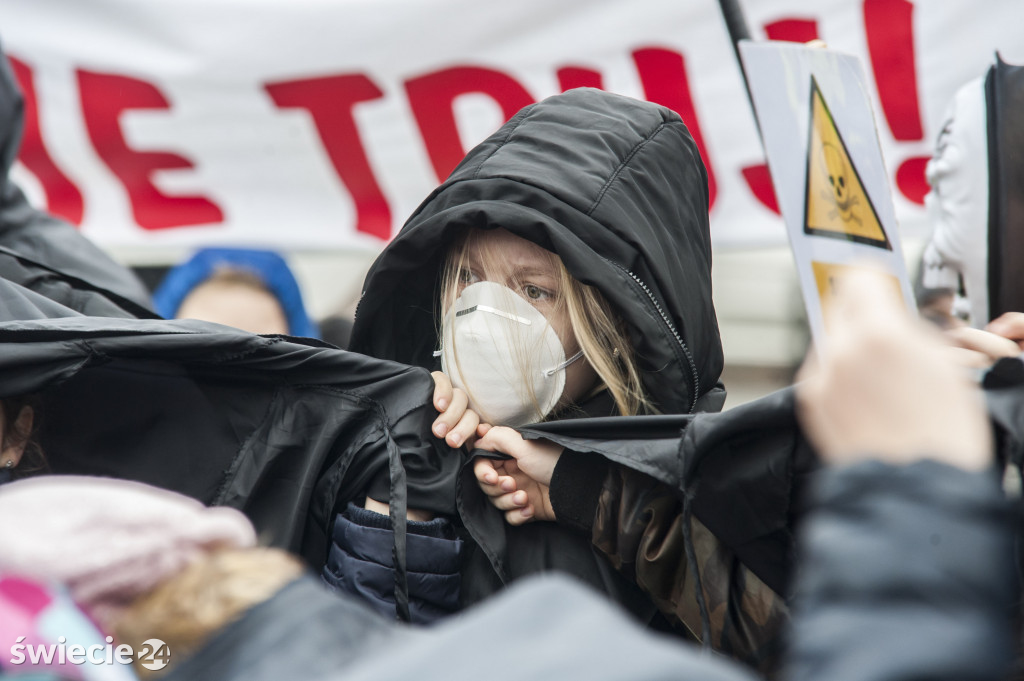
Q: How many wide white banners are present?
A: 1